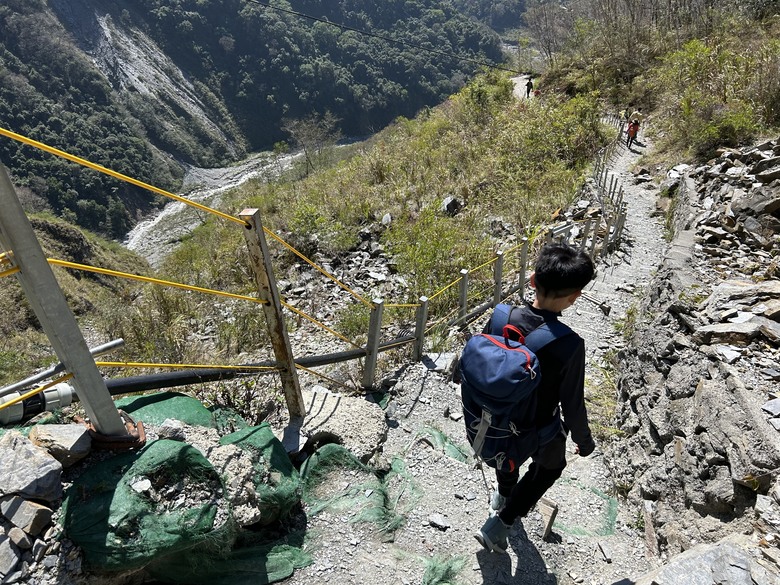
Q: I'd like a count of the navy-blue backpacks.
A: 1